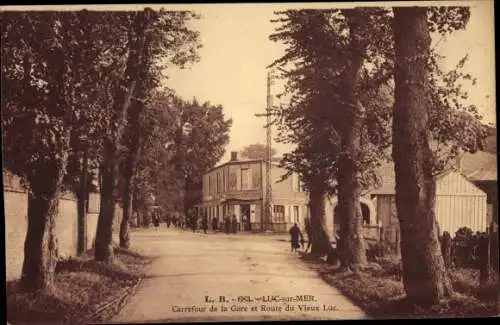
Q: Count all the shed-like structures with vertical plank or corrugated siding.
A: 1